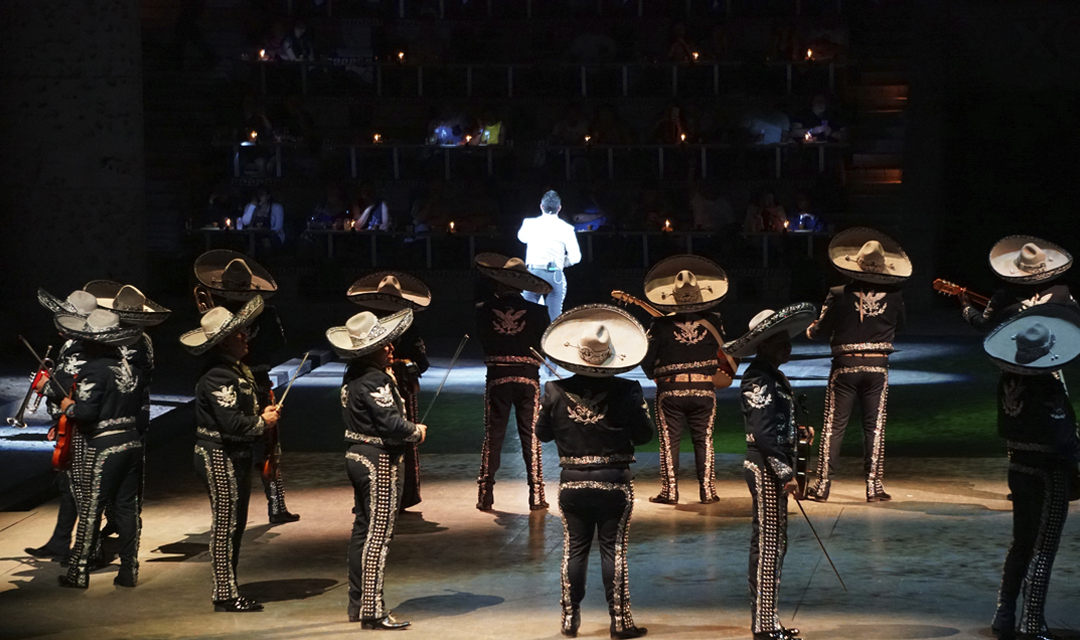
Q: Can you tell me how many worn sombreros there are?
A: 14